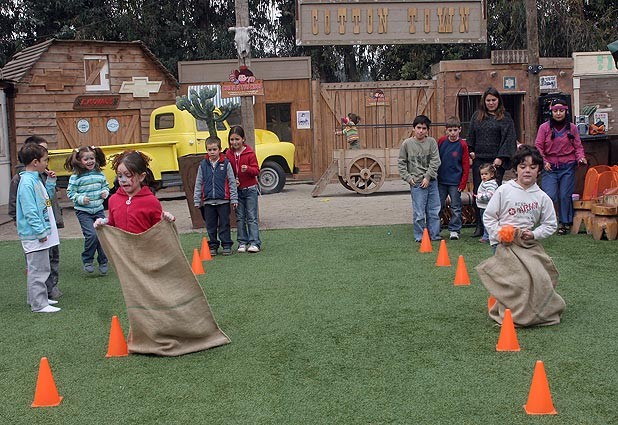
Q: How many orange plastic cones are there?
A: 10